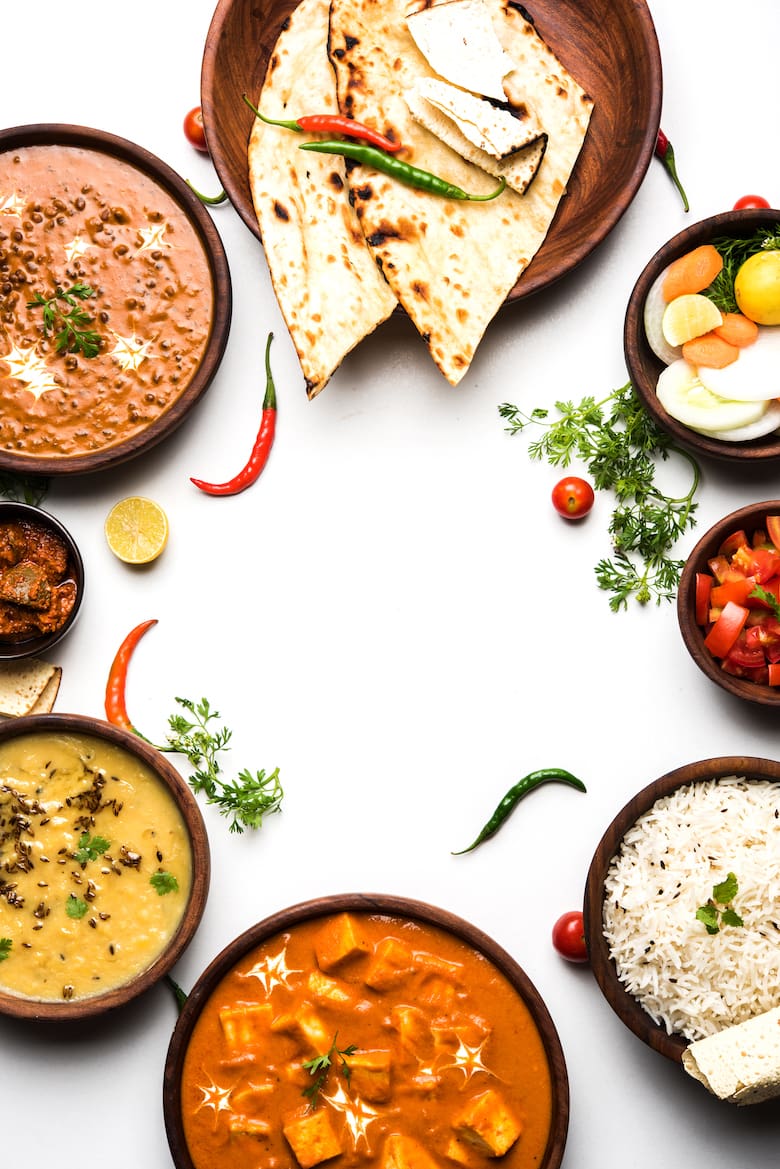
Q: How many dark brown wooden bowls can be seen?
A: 7